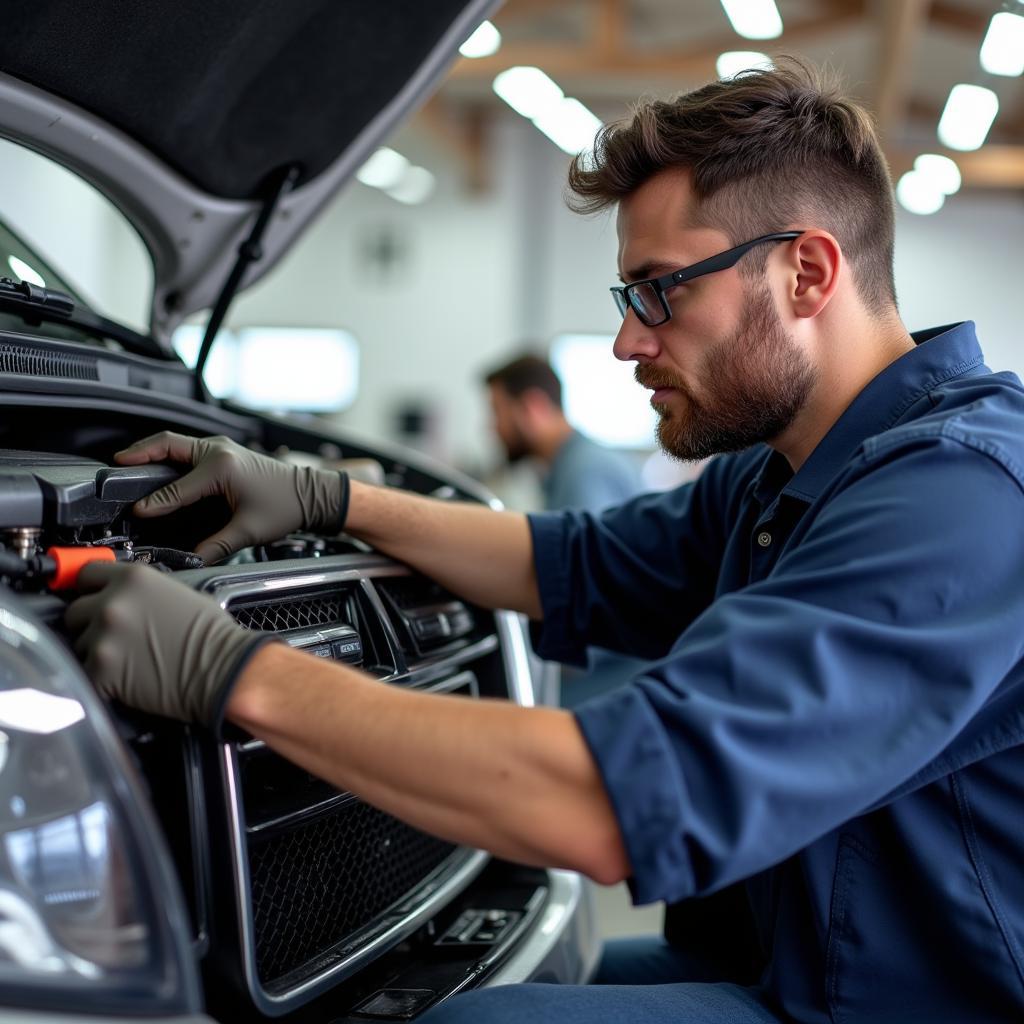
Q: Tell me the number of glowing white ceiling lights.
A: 11